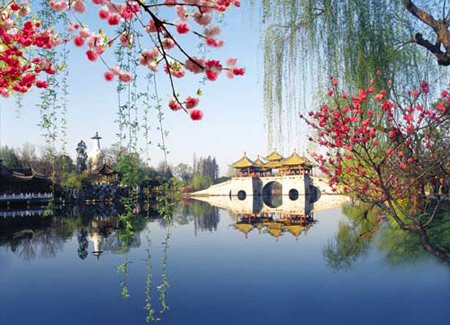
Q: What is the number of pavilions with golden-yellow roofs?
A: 5